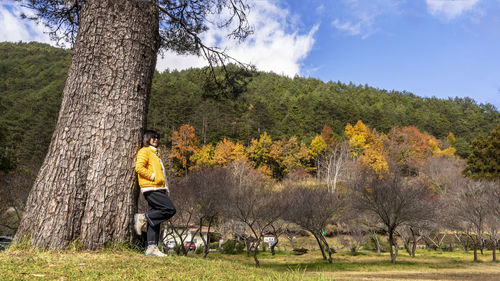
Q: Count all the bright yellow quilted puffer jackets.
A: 1